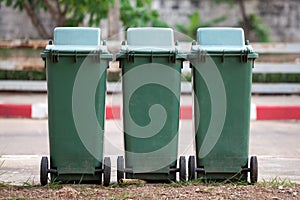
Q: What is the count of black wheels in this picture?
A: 6